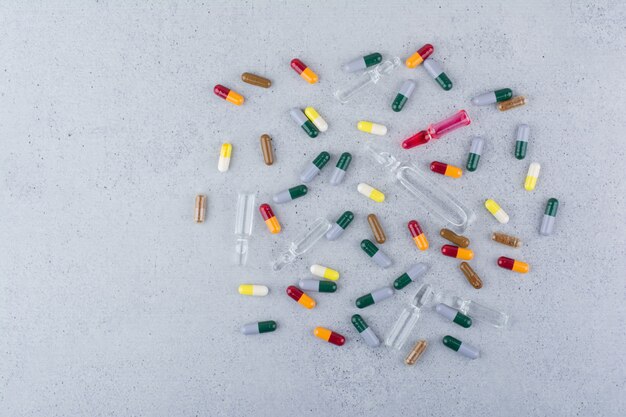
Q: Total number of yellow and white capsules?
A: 8